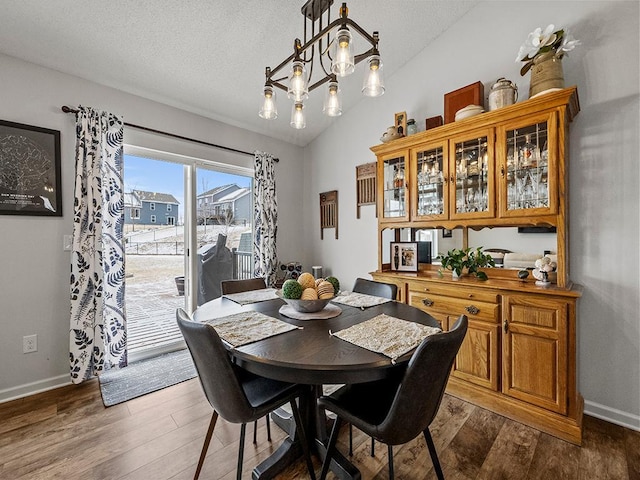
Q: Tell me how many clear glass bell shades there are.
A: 6